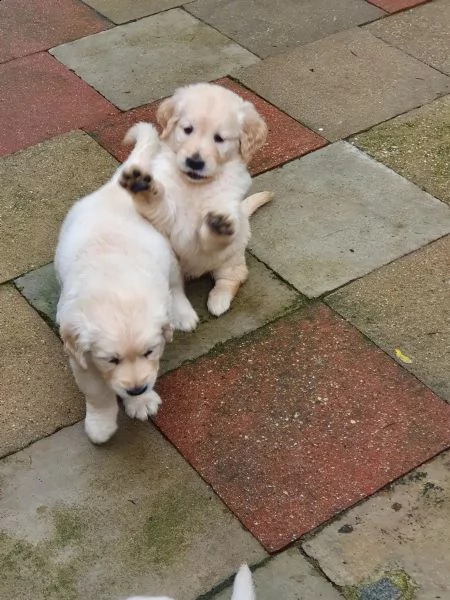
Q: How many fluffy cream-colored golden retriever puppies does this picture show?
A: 2